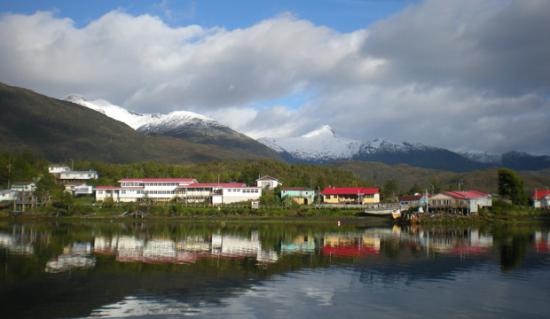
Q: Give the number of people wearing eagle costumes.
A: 0